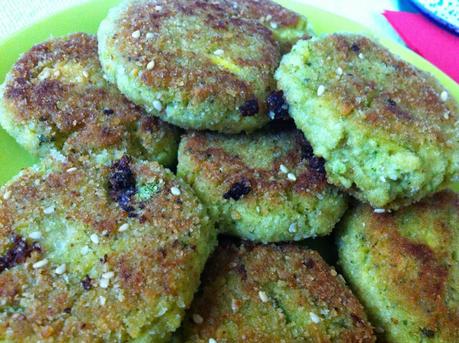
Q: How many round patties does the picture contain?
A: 8